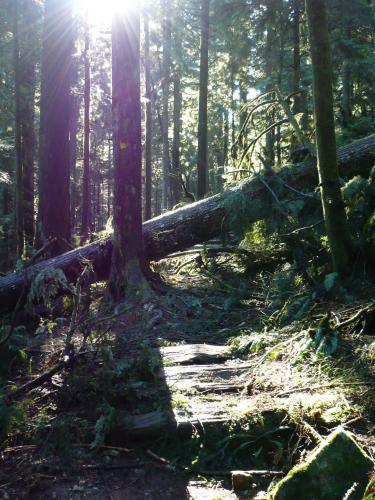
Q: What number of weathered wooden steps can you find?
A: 3